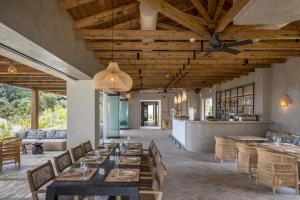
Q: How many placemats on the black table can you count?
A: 8